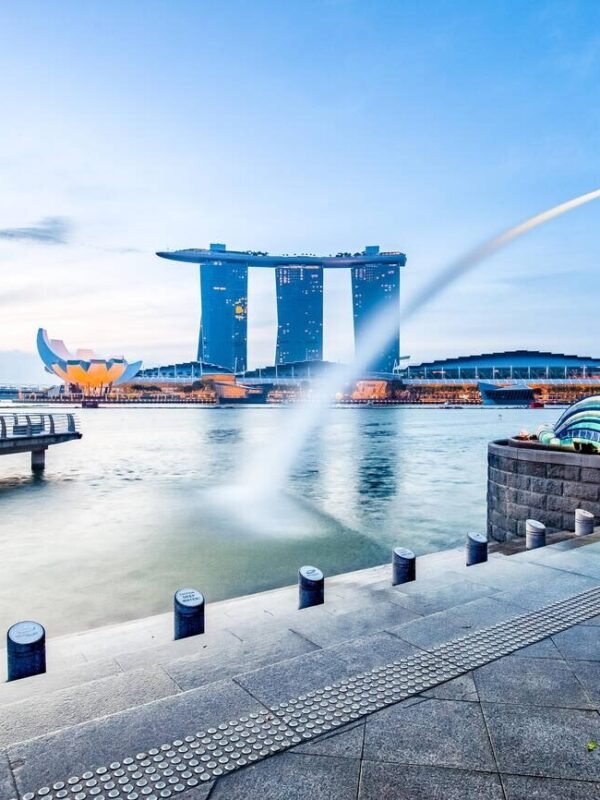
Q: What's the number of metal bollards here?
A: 7